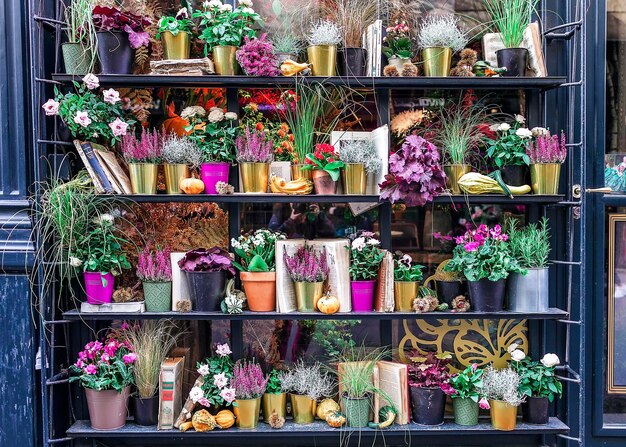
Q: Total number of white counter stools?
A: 0